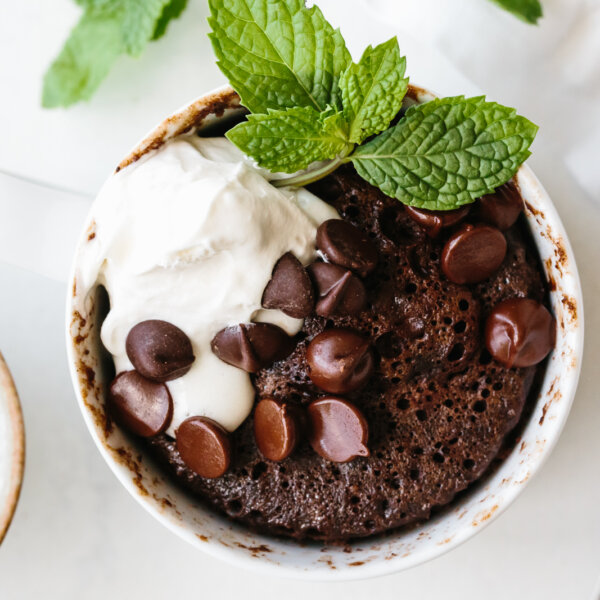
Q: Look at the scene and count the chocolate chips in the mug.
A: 14